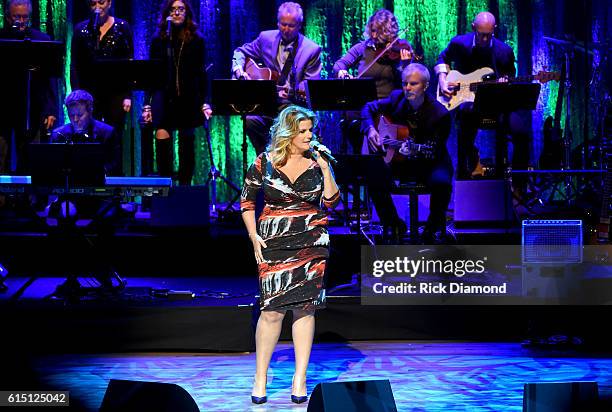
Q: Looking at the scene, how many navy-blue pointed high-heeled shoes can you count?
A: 2